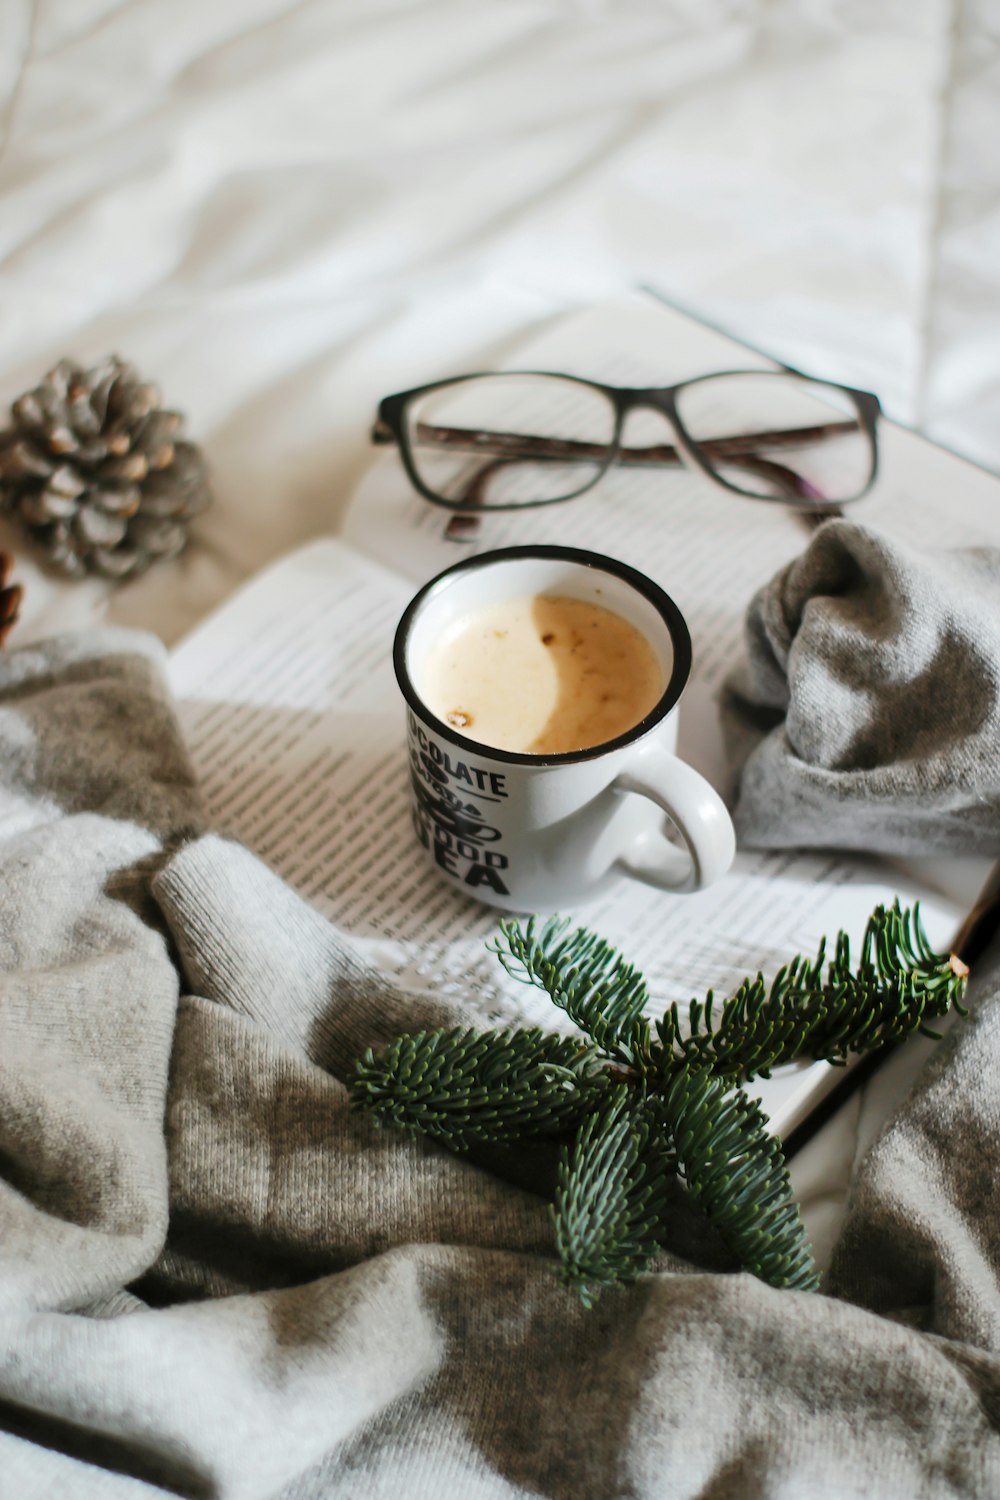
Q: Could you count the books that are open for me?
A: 1